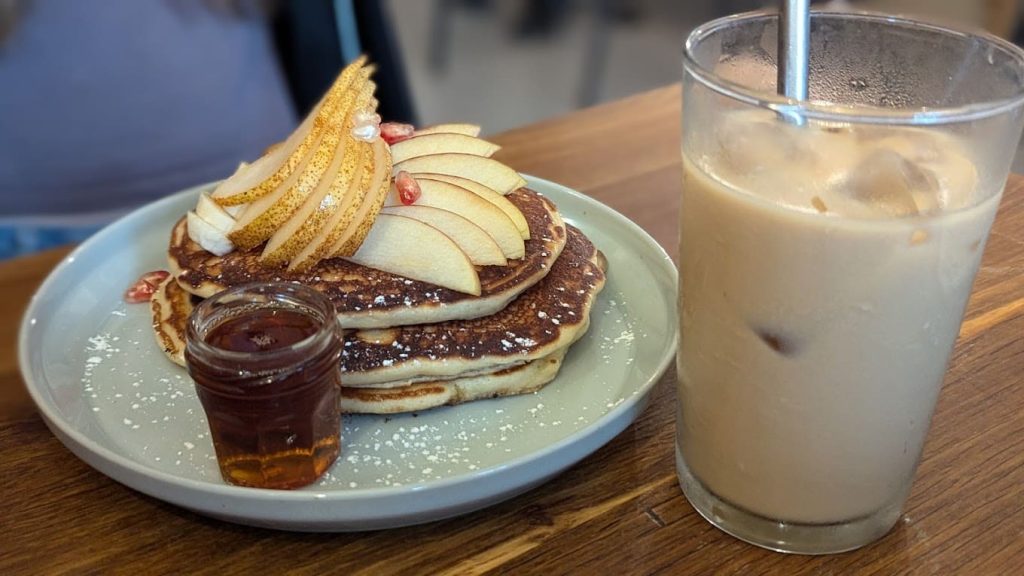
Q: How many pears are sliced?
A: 1